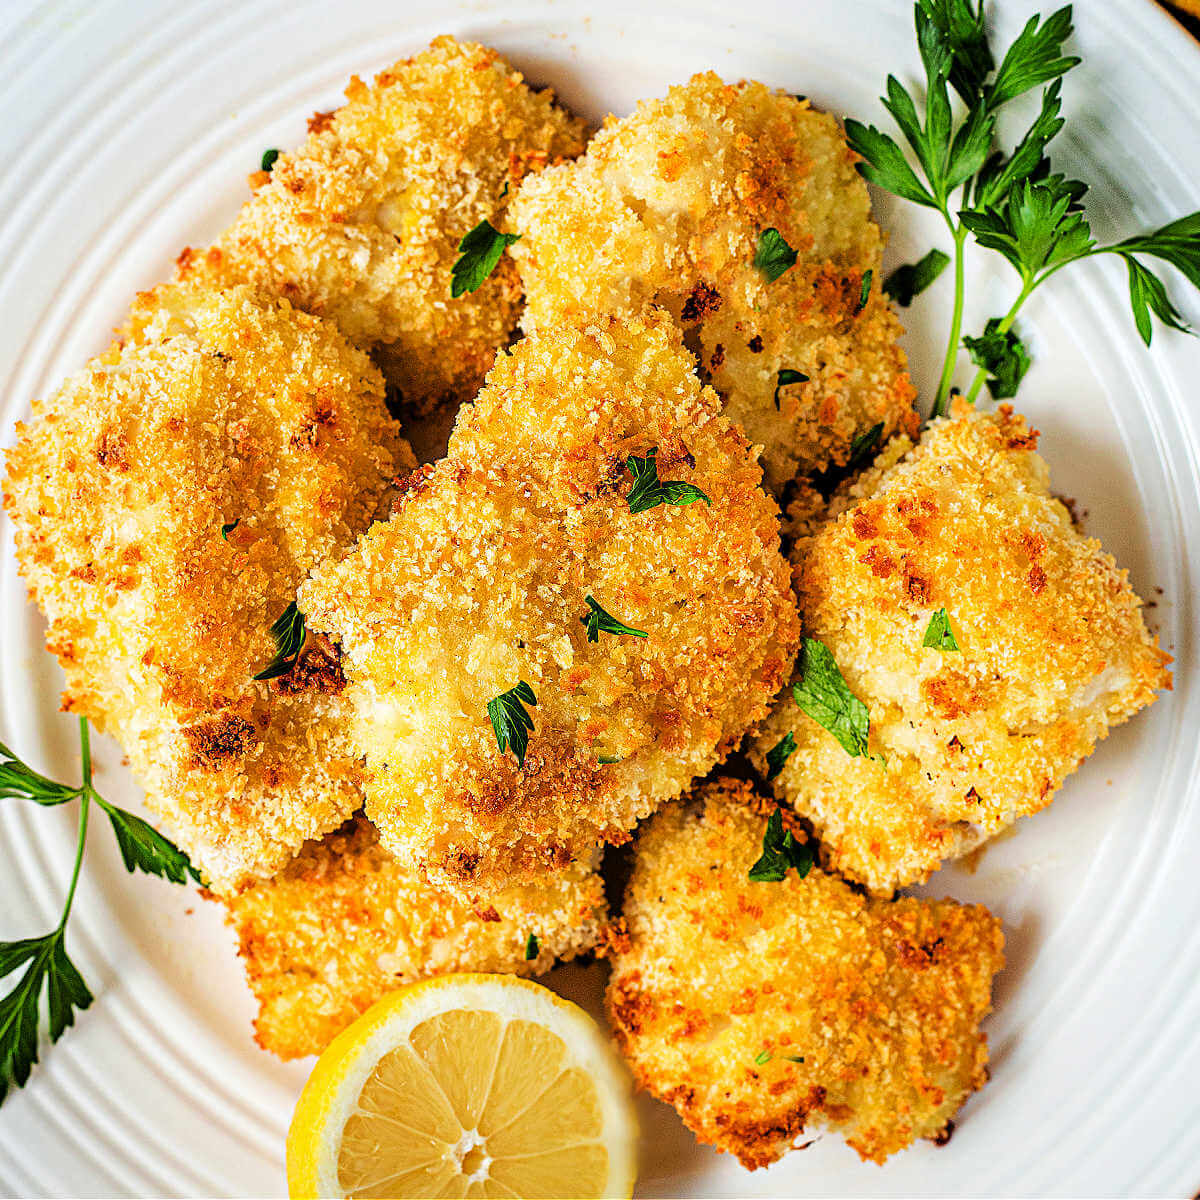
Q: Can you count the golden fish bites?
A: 7